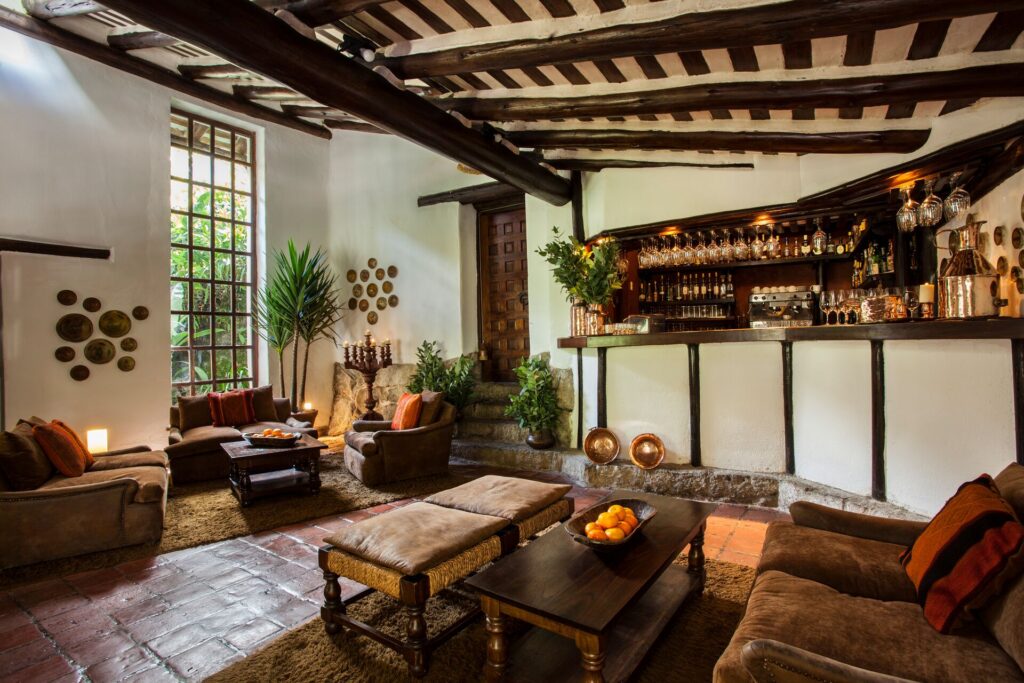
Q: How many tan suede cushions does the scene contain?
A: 2